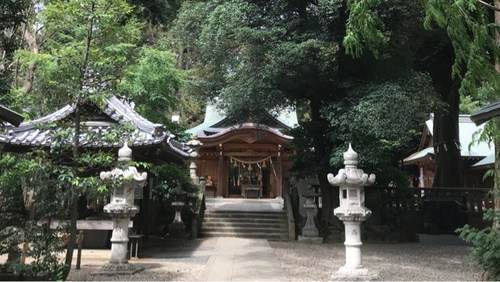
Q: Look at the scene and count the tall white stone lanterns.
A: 2